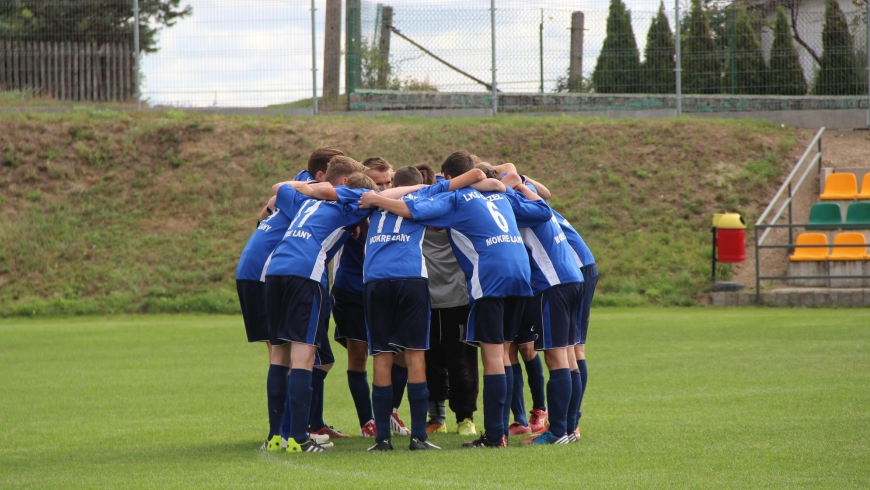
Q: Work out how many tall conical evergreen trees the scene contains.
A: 6